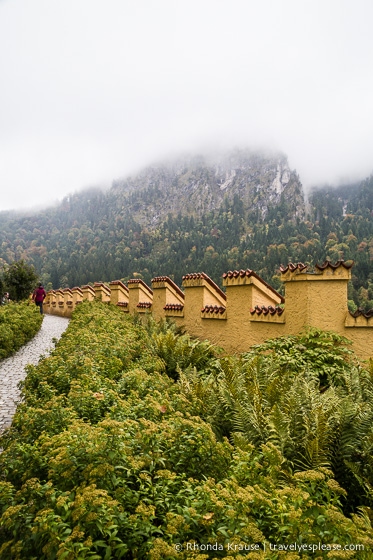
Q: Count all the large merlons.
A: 12